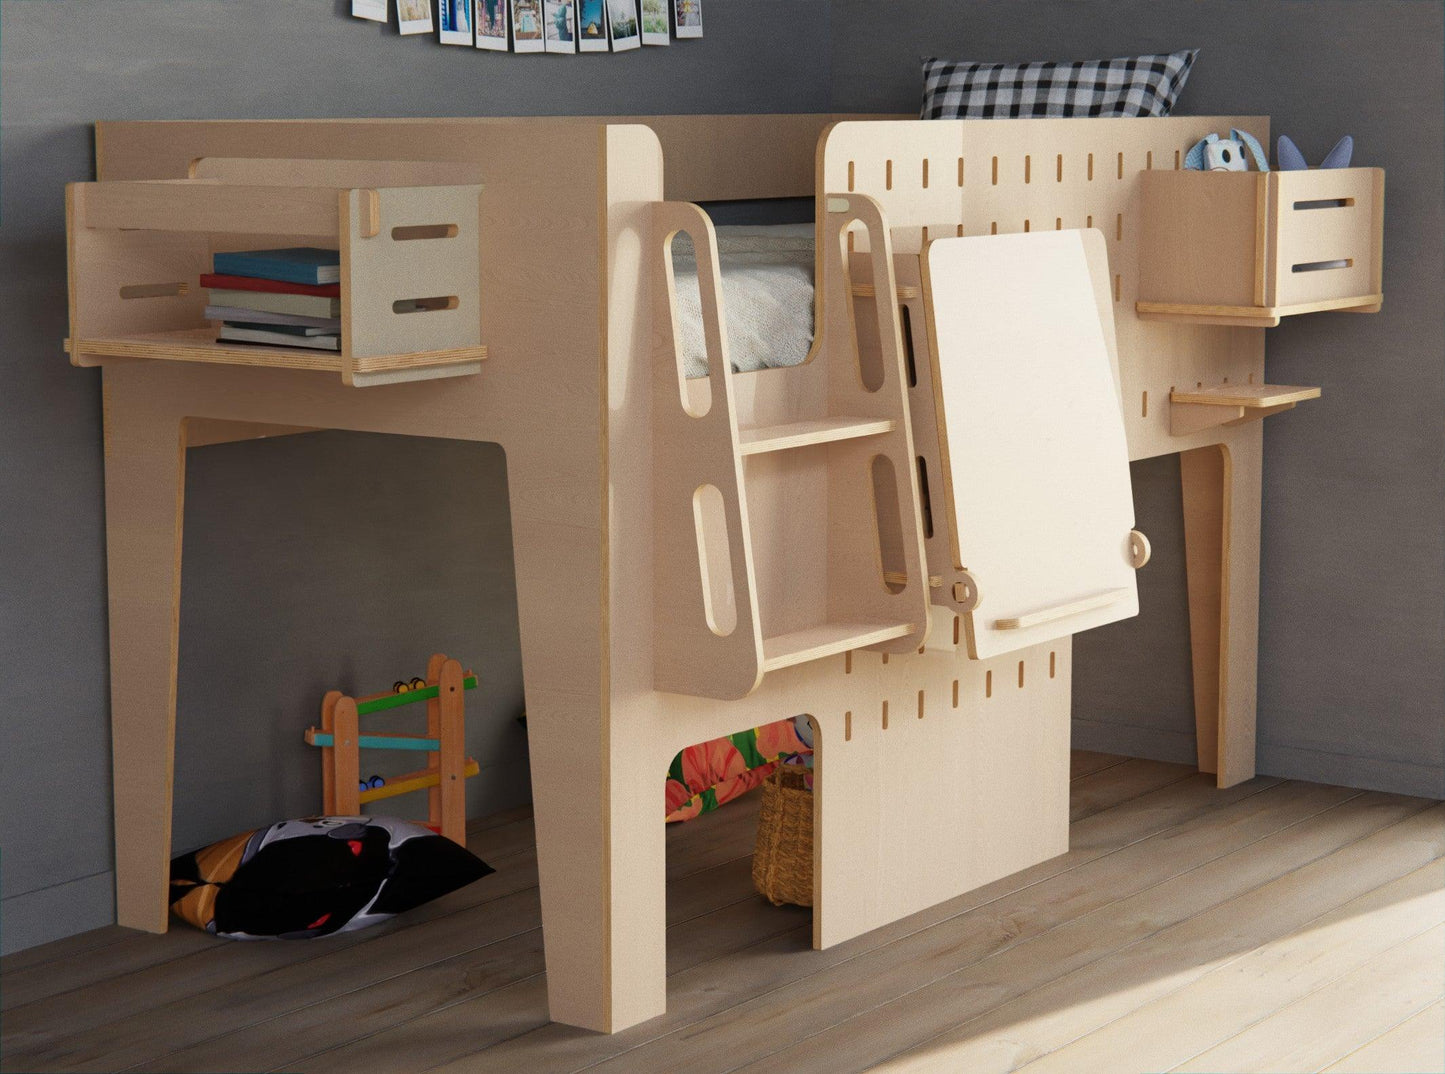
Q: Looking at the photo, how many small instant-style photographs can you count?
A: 10